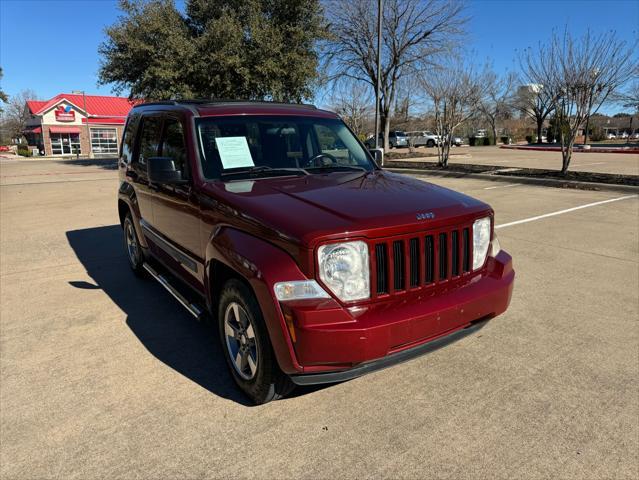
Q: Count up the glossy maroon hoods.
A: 1